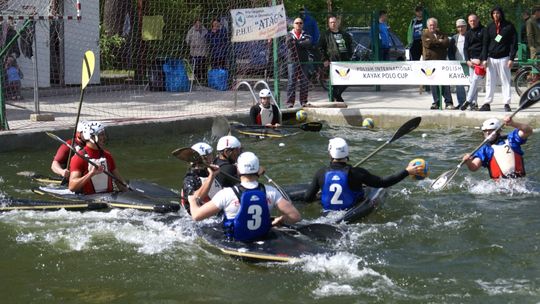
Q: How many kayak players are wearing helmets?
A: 8